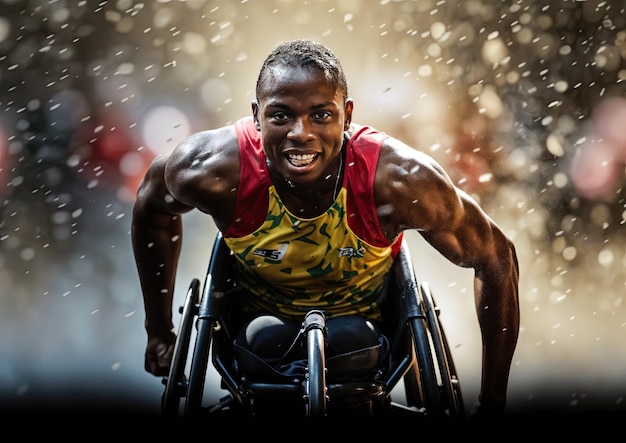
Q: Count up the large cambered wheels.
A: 2